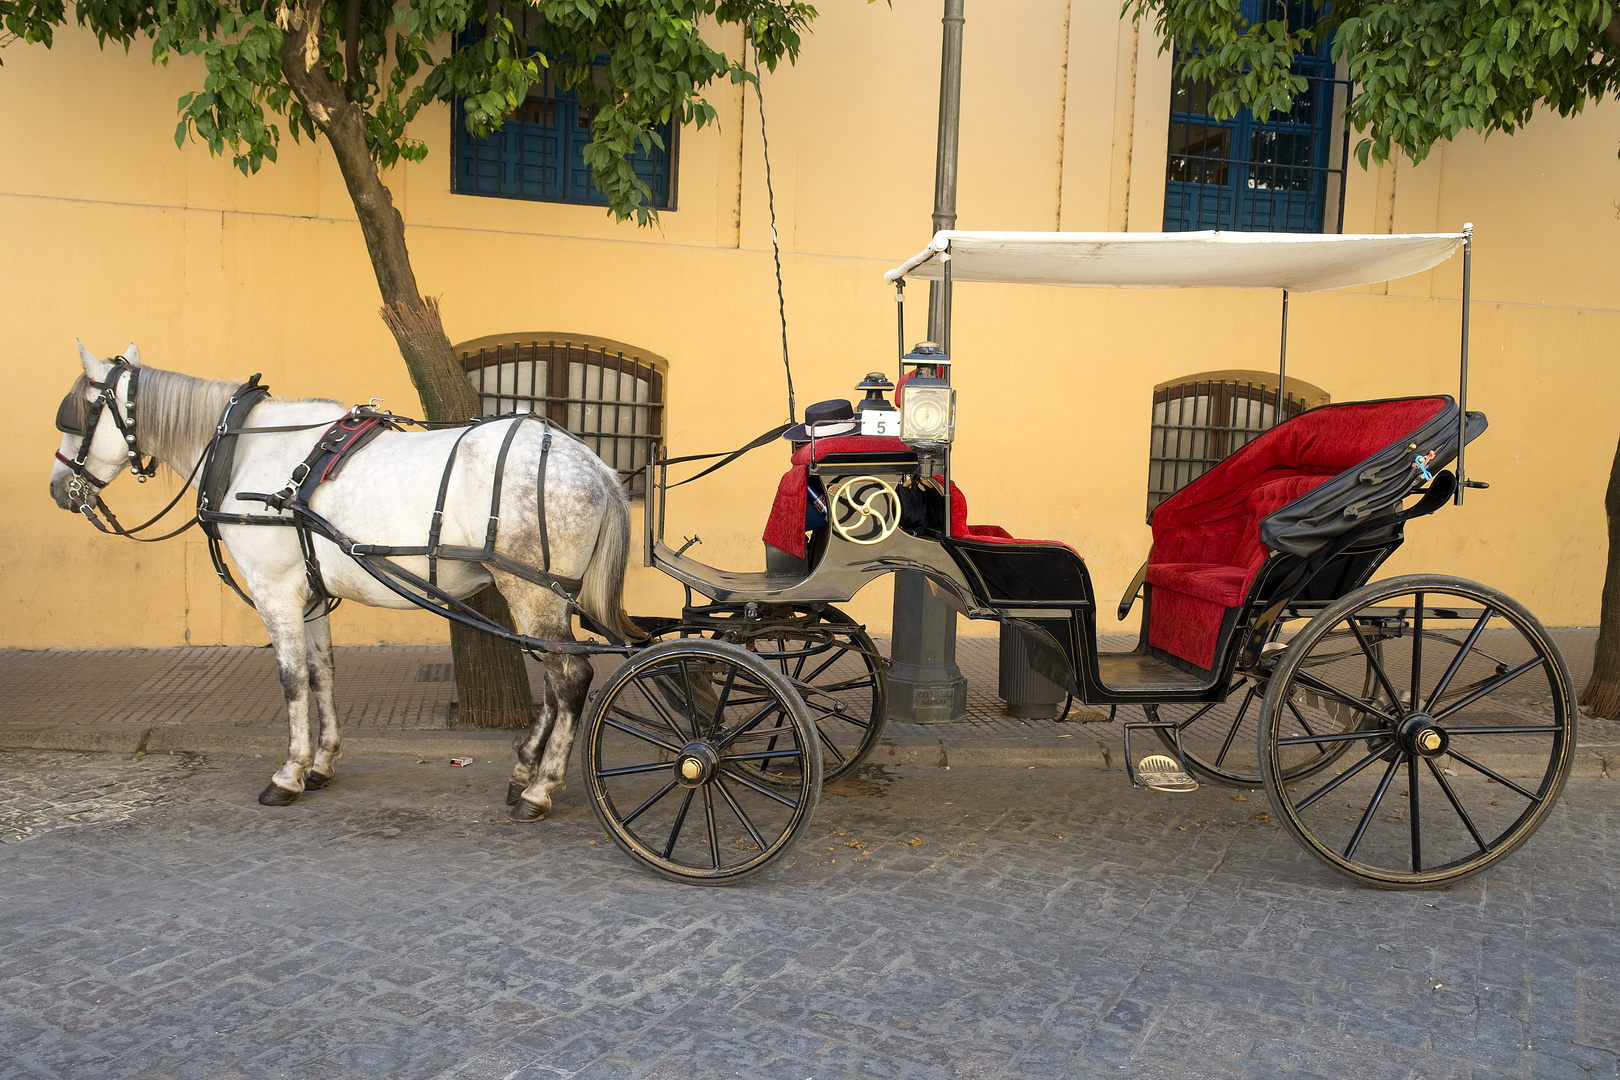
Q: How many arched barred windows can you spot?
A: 2